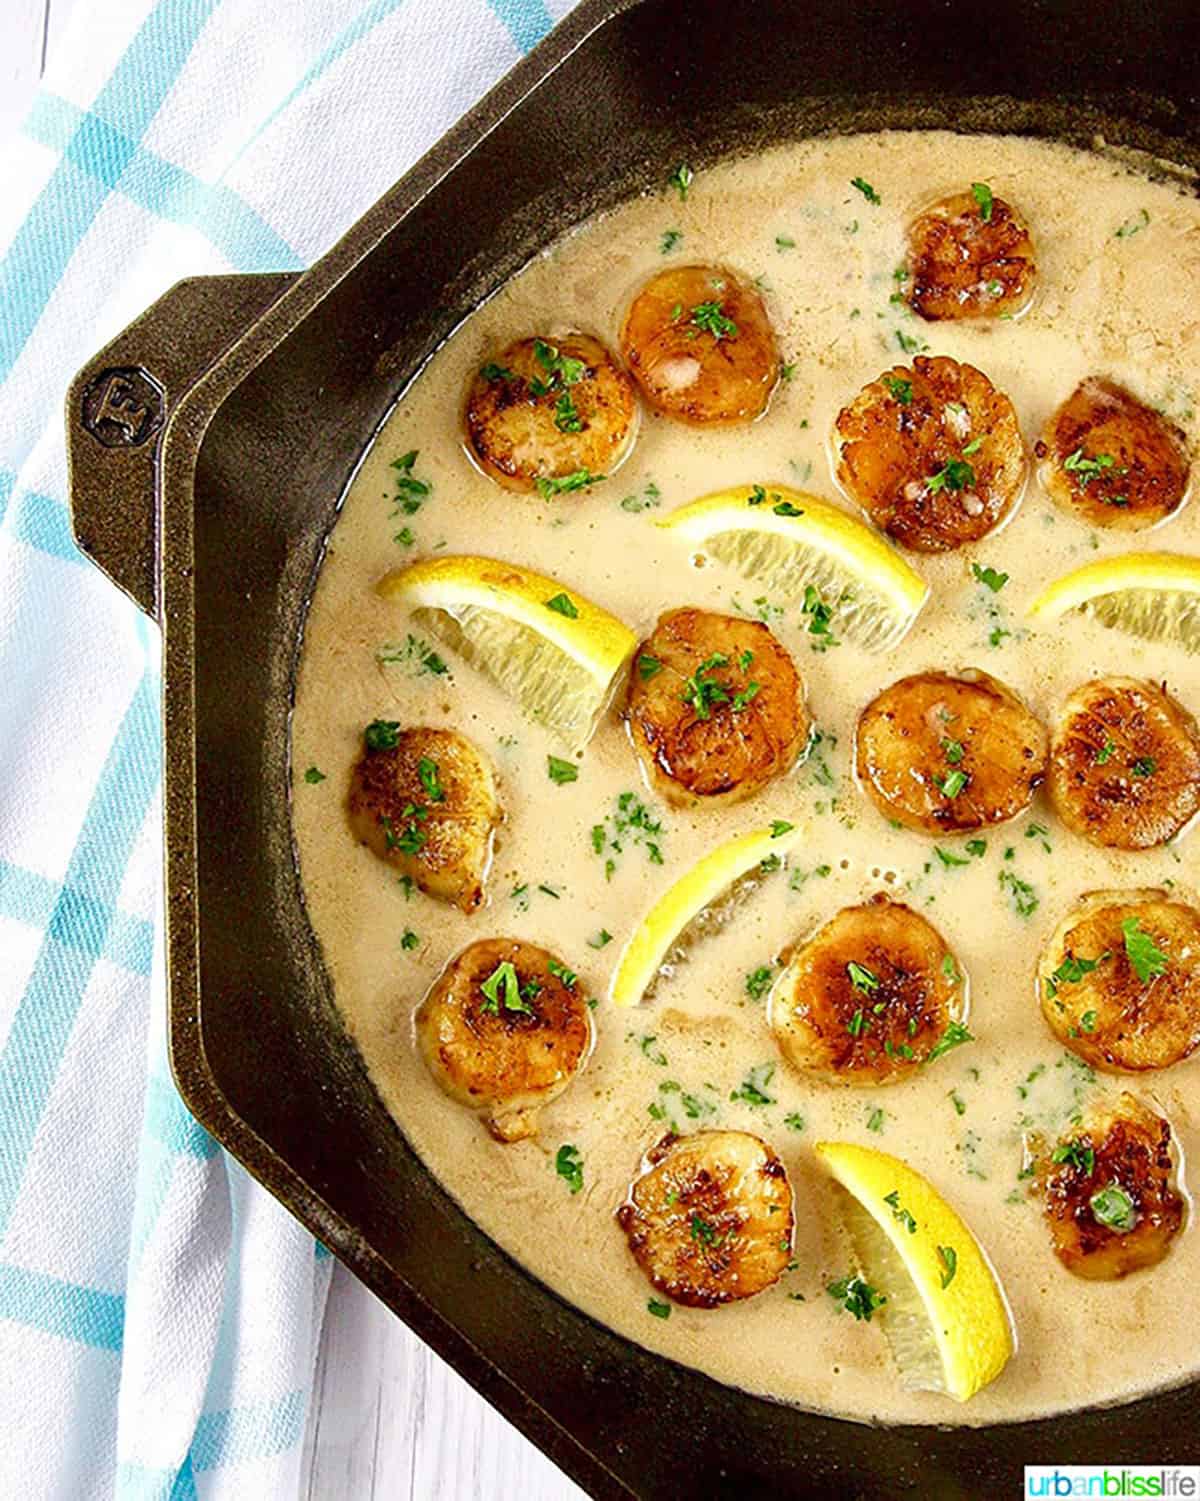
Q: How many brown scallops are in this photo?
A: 14